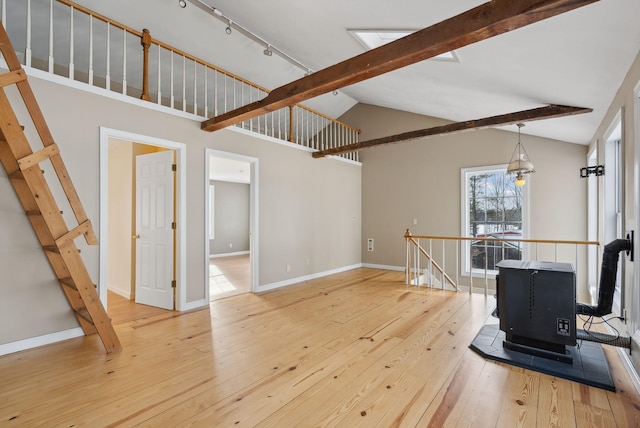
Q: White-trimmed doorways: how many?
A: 2